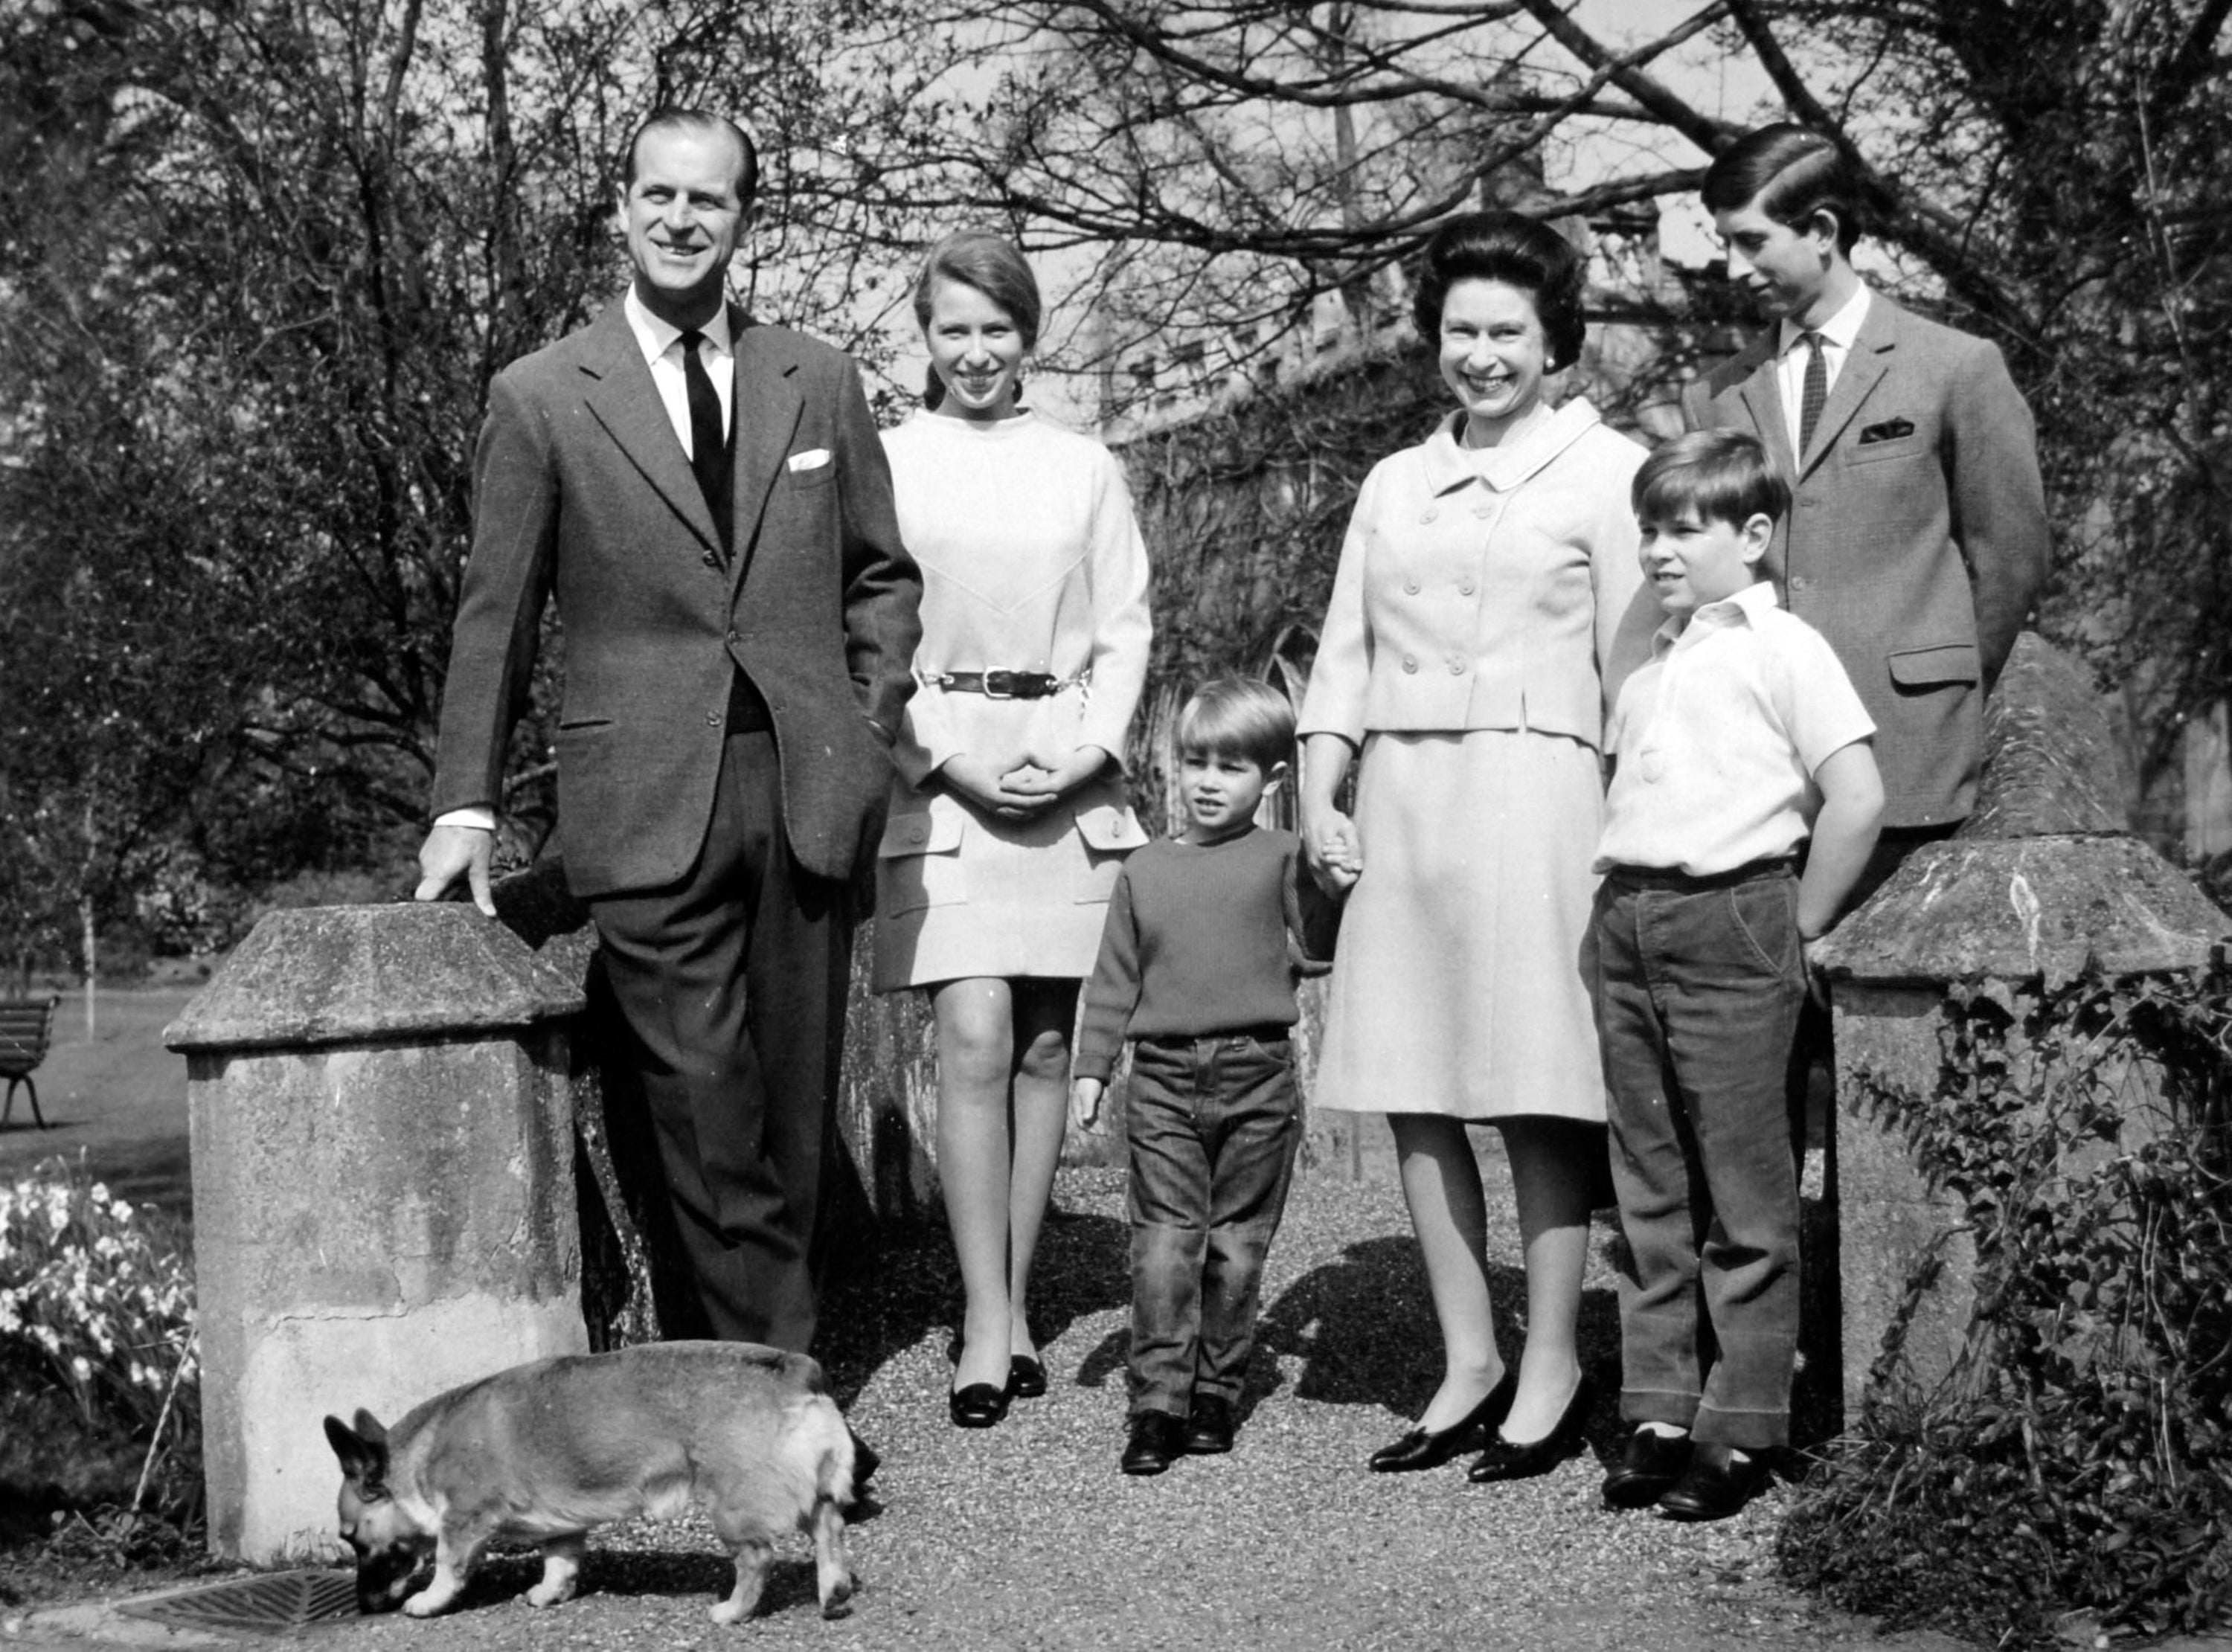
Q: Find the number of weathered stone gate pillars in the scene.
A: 2